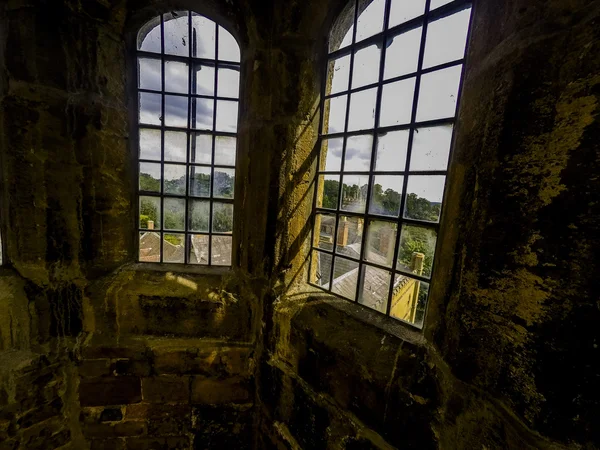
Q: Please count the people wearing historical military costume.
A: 0